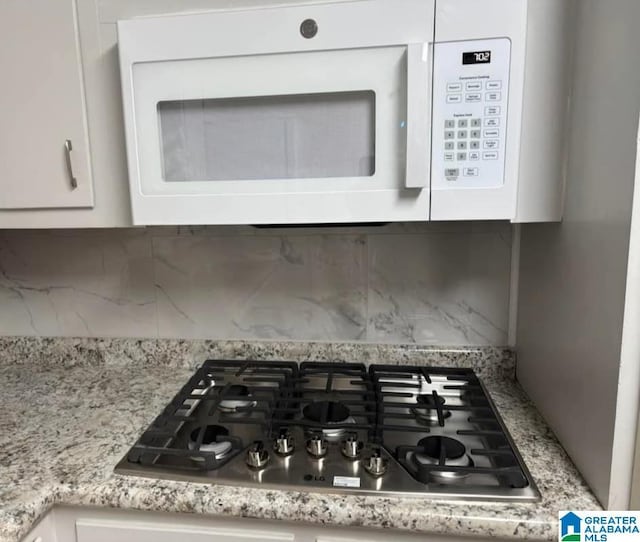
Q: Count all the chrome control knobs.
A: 5